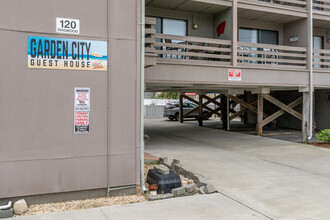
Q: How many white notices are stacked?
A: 2